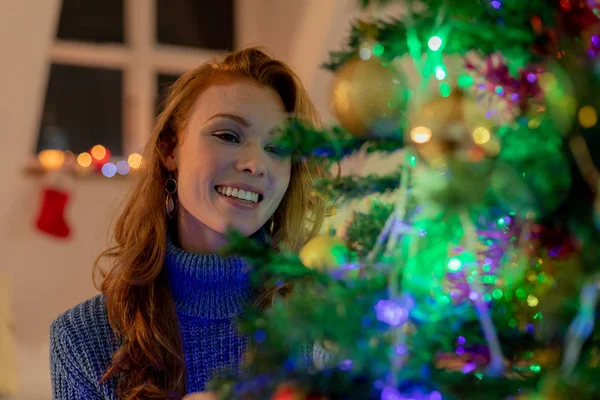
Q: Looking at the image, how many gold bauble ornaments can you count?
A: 3